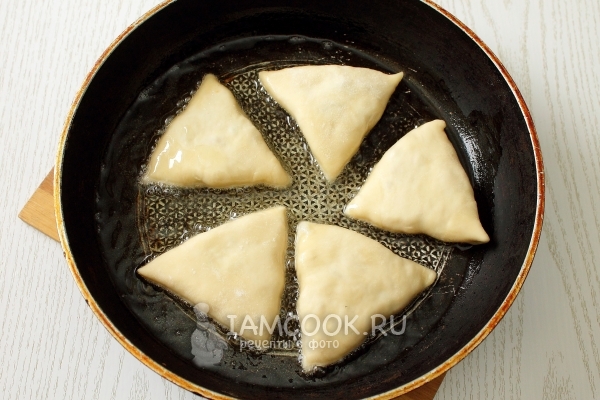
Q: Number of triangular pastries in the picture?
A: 5